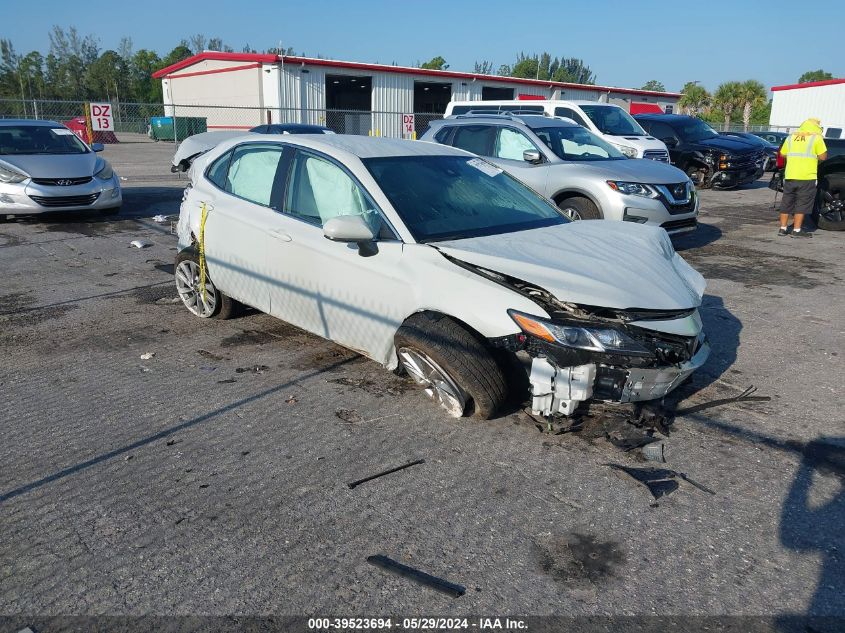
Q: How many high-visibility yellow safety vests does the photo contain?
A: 1